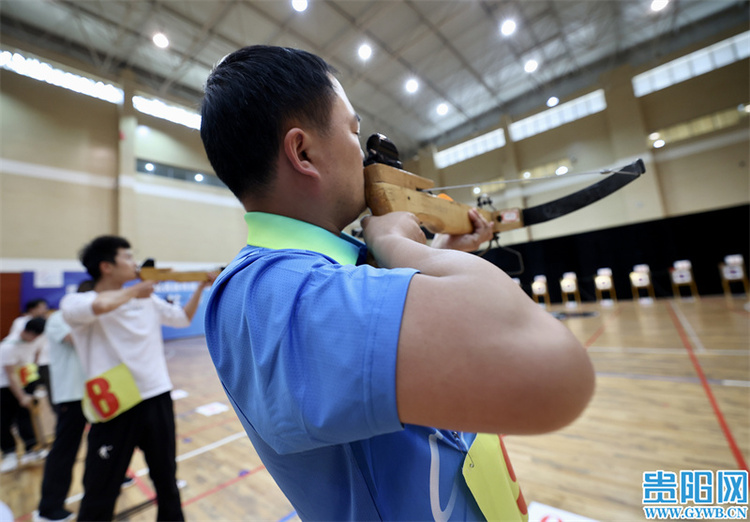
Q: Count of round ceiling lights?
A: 9